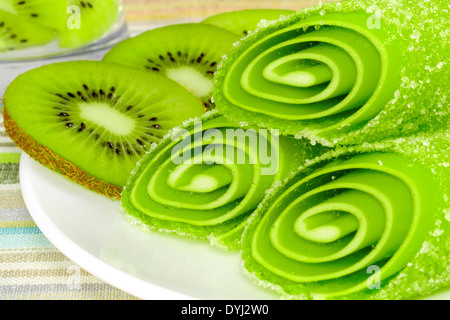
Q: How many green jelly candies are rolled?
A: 3